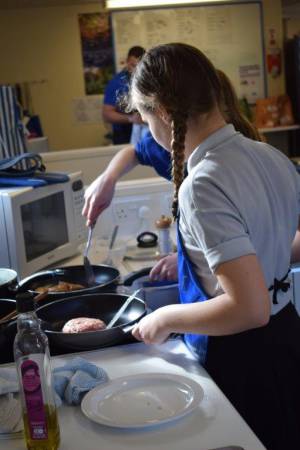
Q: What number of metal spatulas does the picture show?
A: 2